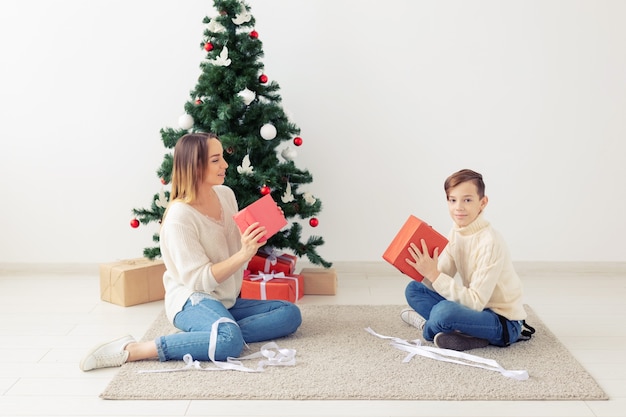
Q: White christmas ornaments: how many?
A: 11